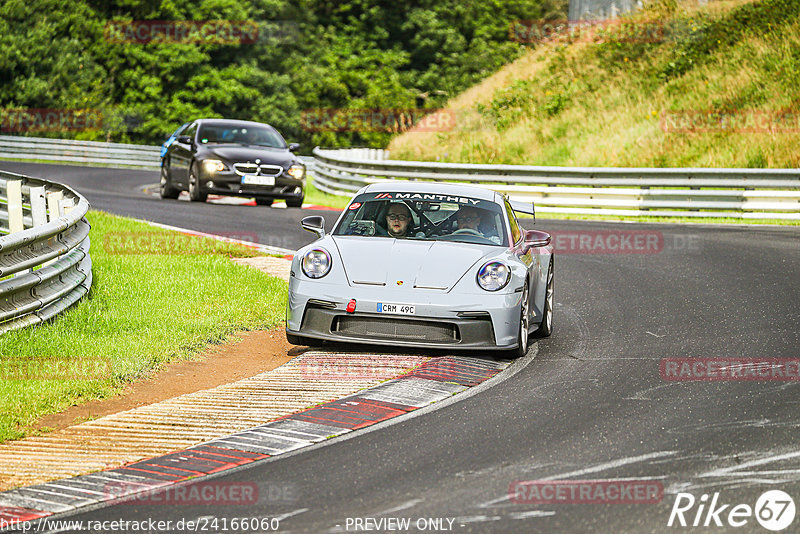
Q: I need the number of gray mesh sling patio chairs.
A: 0